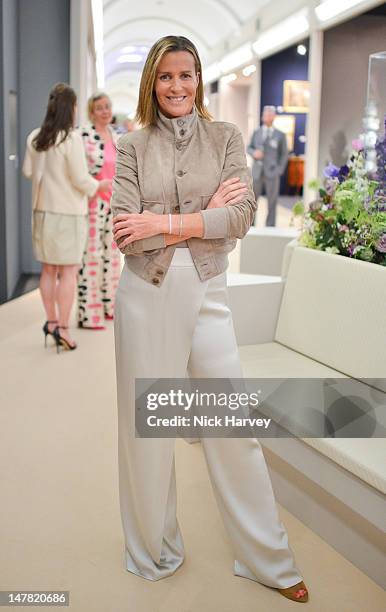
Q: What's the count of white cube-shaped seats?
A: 2